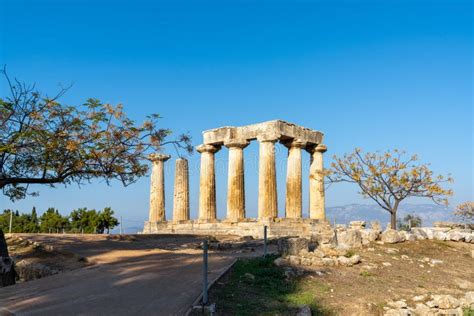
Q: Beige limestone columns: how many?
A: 7